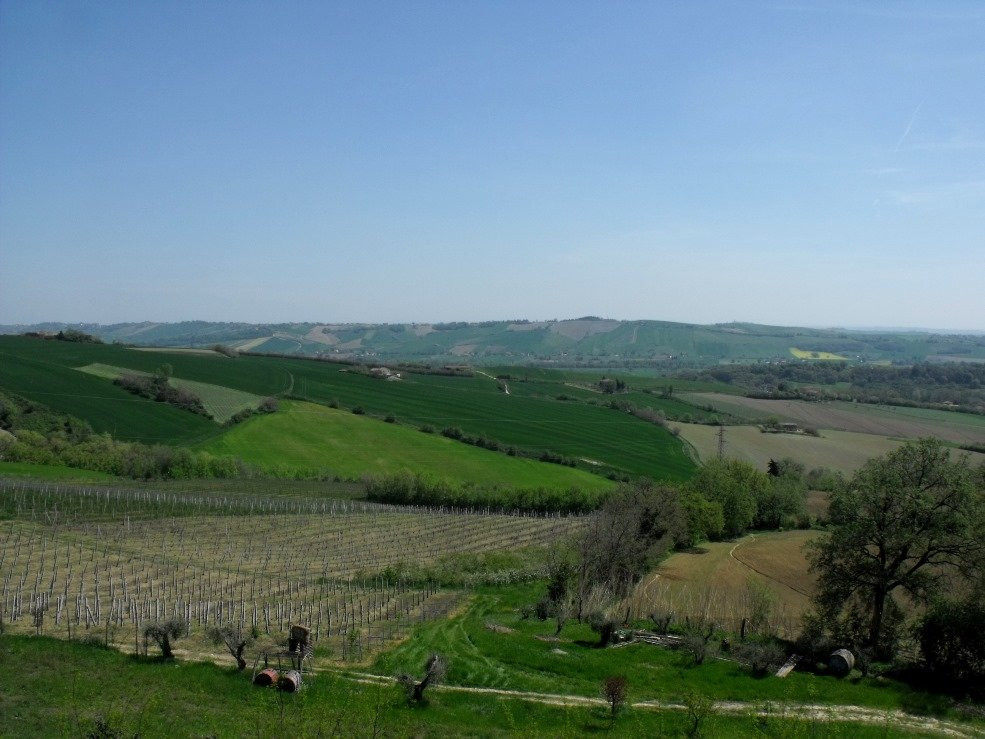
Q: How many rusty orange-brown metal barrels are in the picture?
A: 2